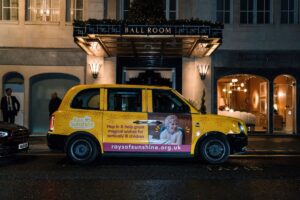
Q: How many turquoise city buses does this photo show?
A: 0